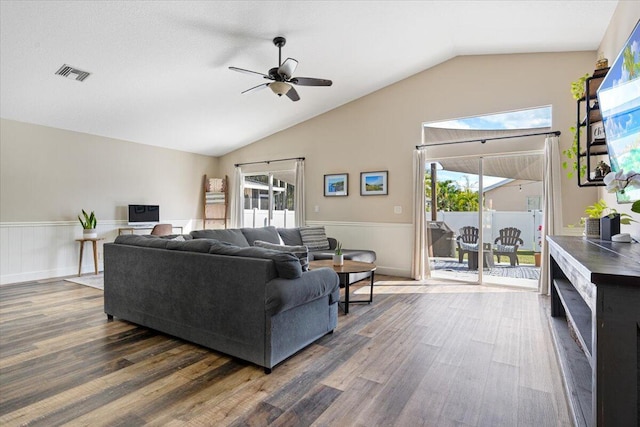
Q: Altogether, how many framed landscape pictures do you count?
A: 2